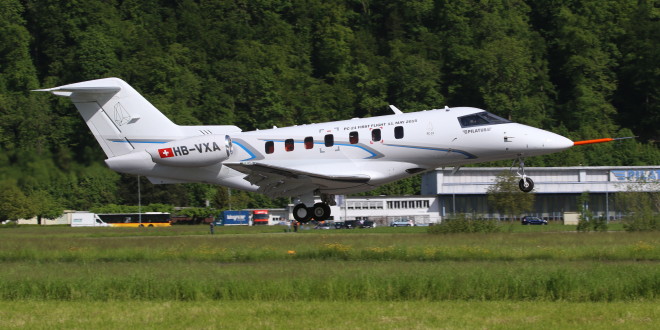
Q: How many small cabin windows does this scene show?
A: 7